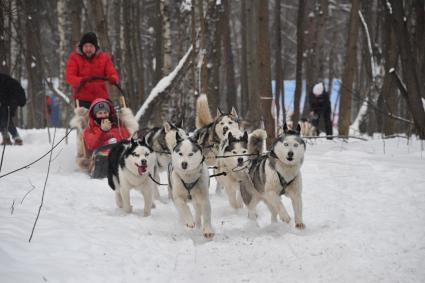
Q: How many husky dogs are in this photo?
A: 6